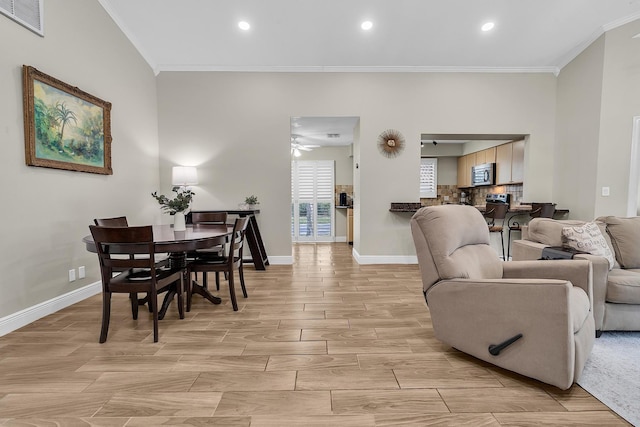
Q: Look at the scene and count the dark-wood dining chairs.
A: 4